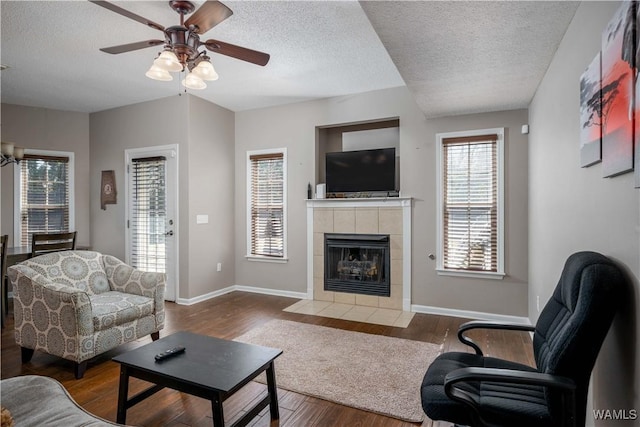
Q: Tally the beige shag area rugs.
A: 1